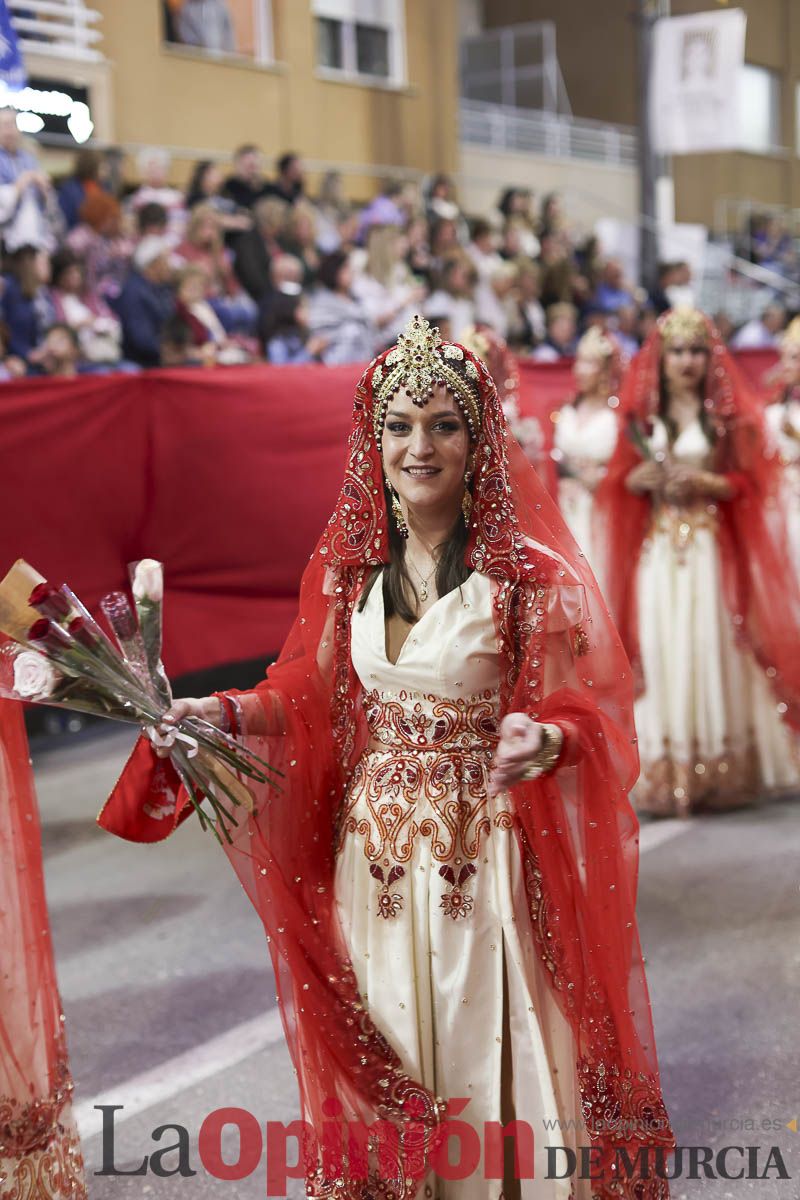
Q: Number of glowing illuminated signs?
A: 1